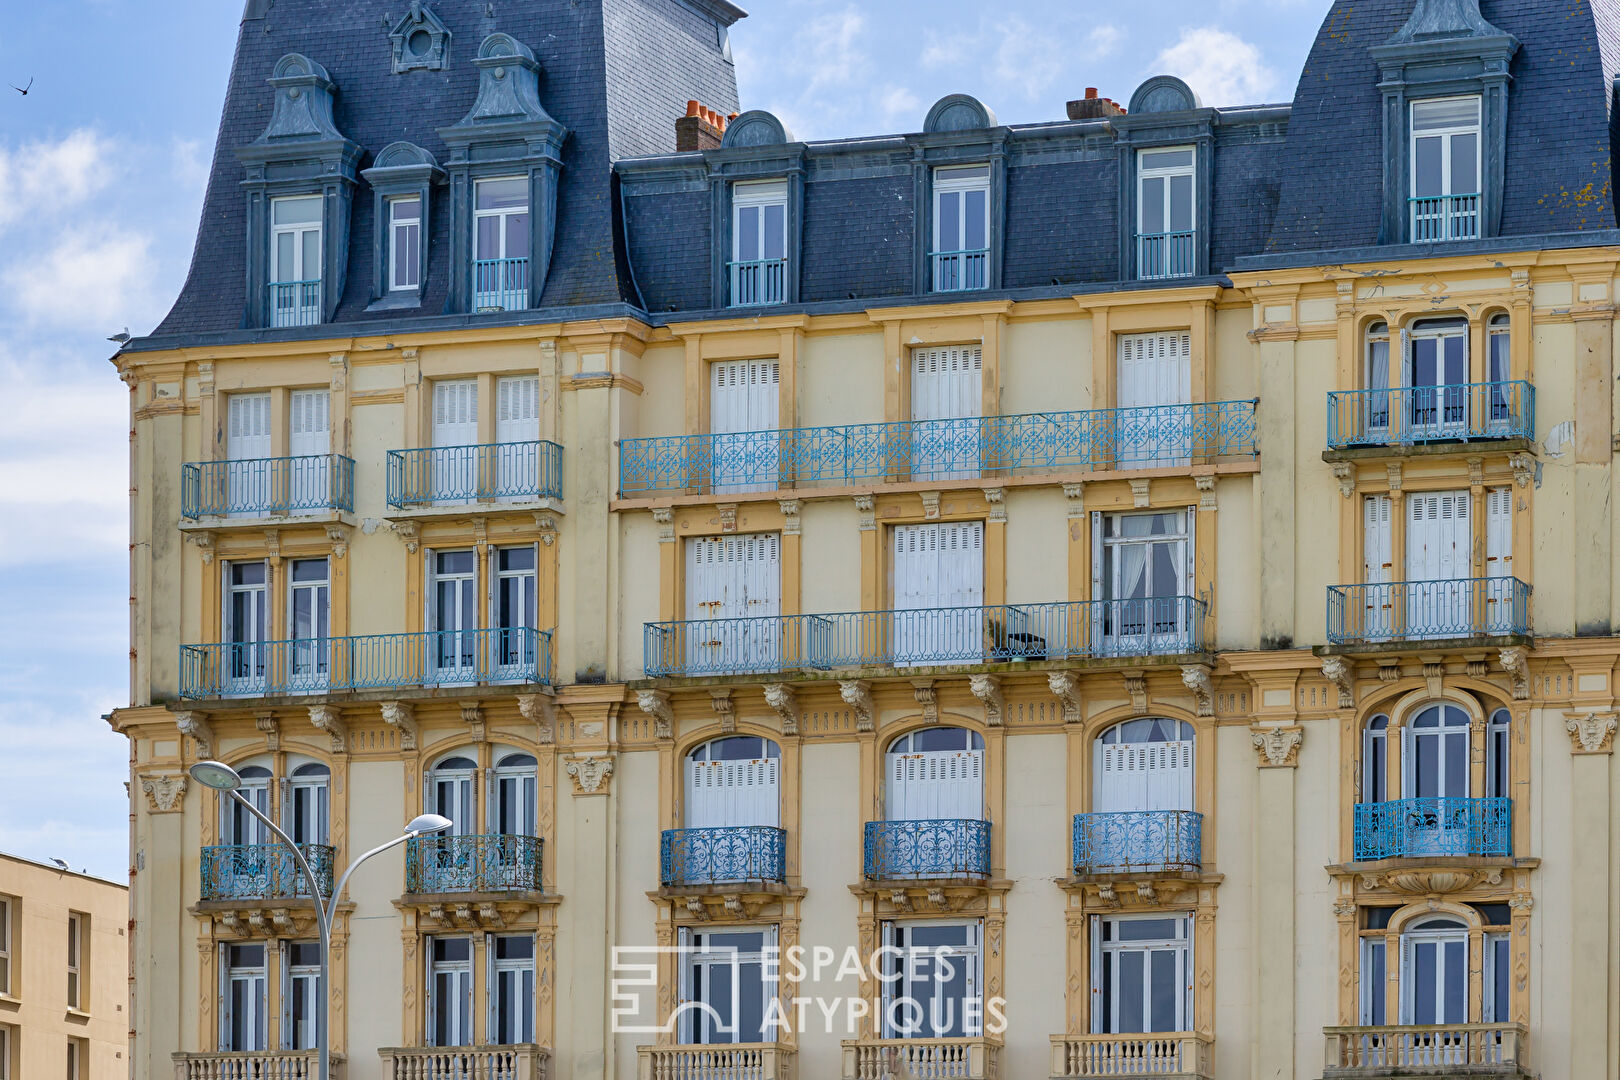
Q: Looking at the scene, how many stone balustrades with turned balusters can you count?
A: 6